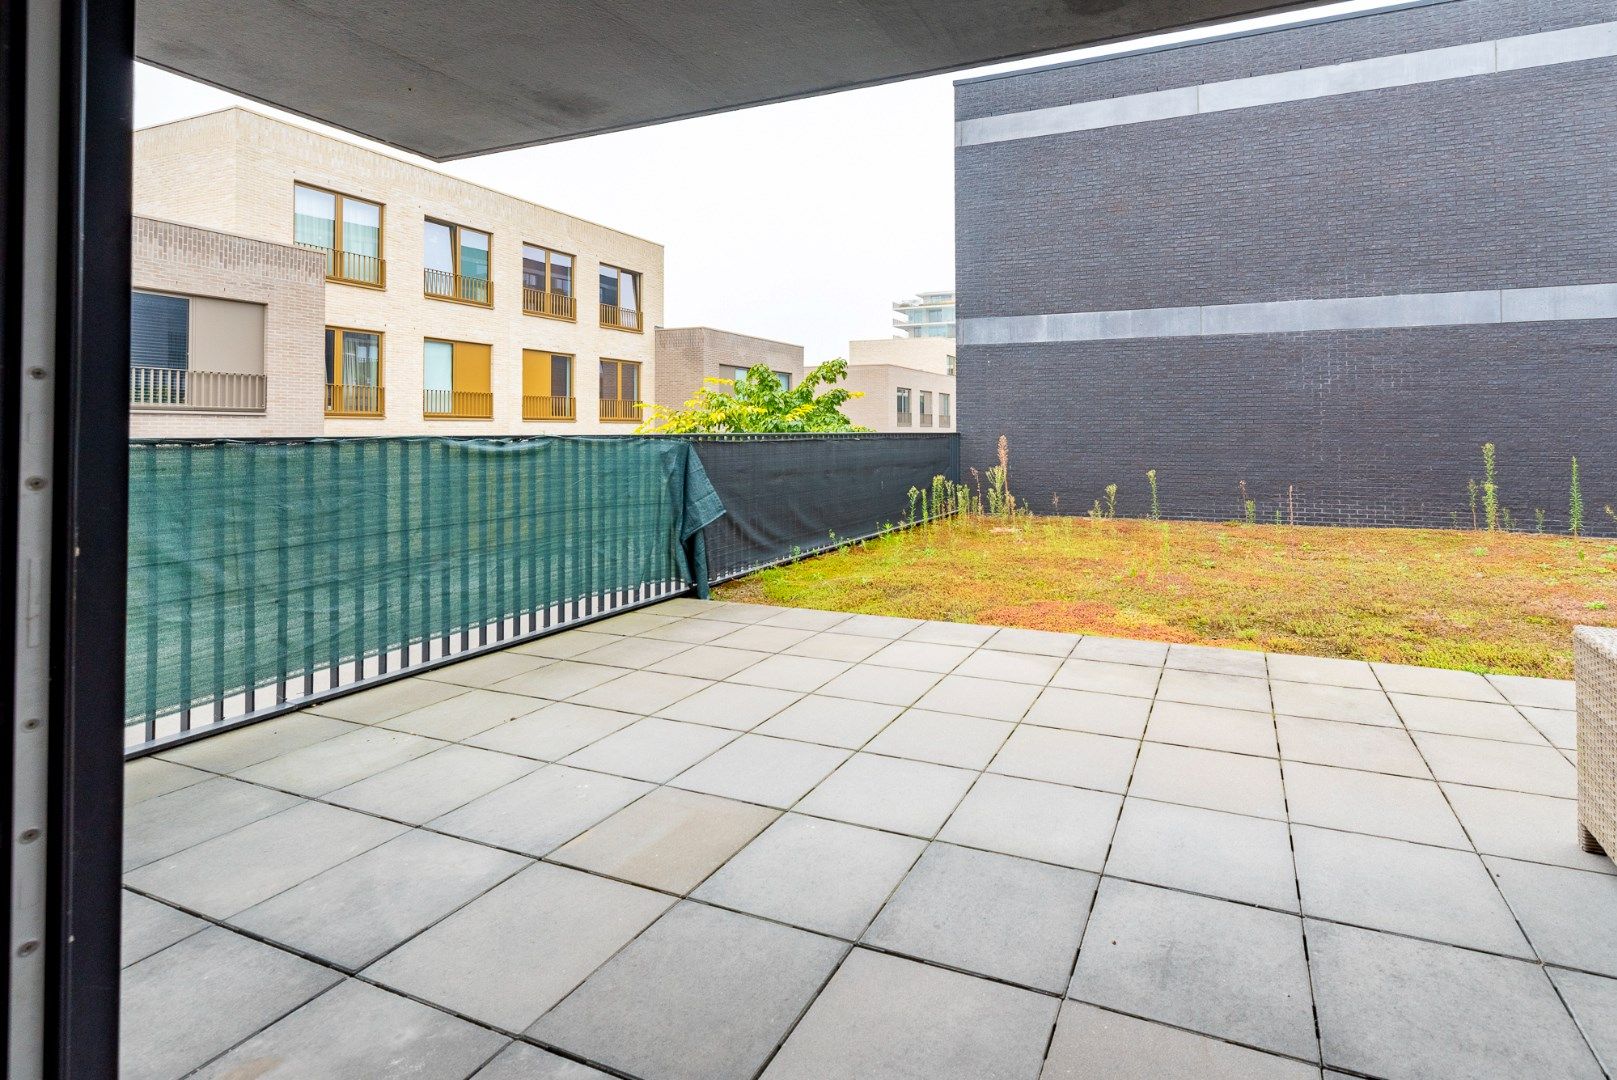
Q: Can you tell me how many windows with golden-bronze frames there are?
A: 8